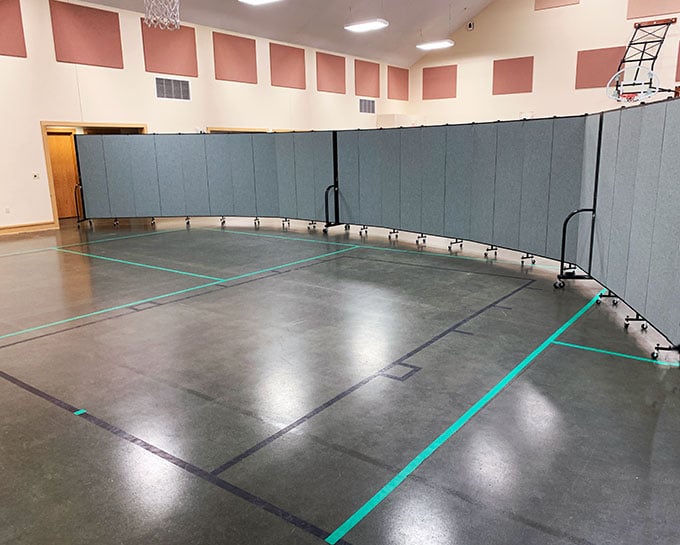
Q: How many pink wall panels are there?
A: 14